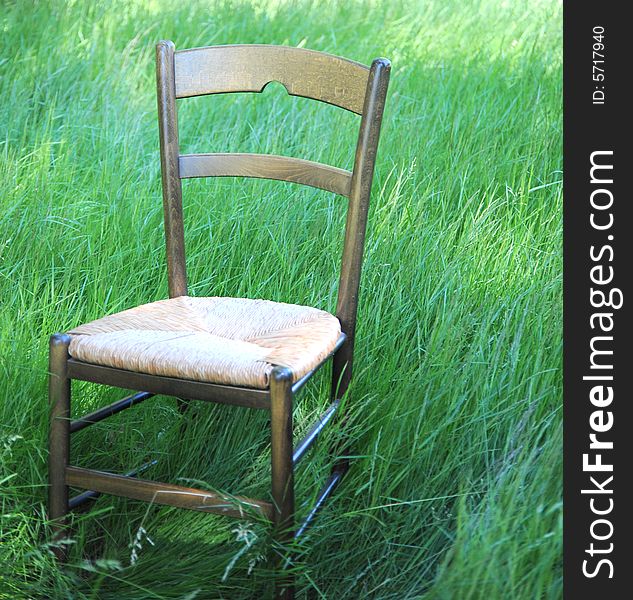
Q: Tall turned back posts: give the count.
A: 2